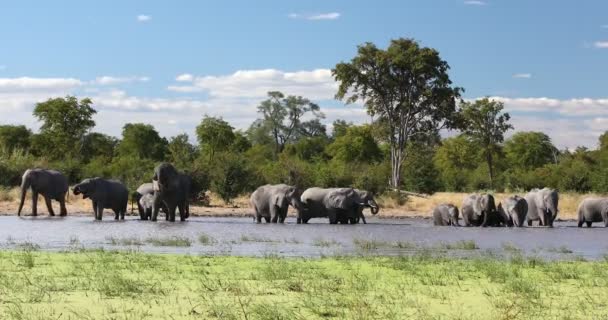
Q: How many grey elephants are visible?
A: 12